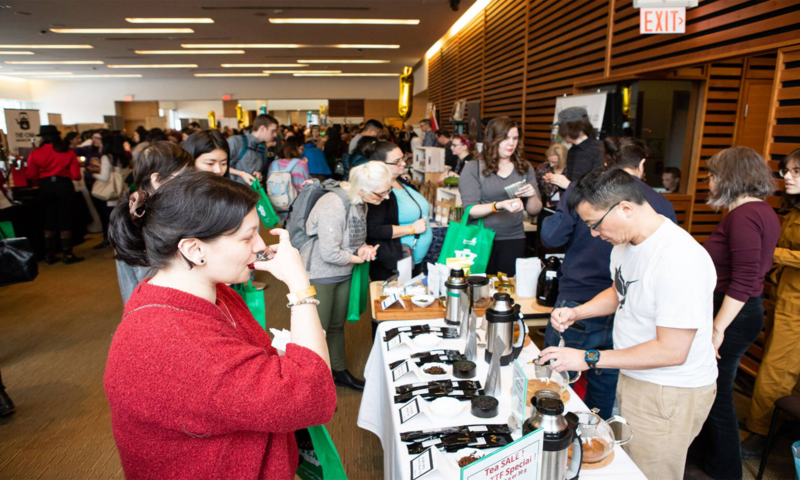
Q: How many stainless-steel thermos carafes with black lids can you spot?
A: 3